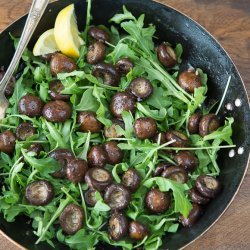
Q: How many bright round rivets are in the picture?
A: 4